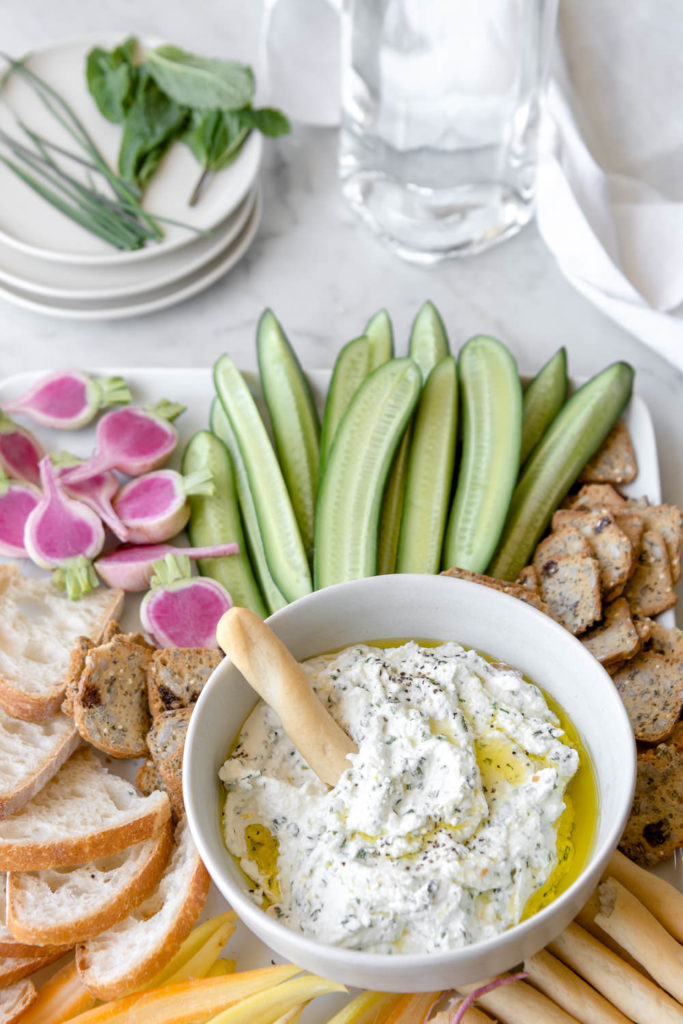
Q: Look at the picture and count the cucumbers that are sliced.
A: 12